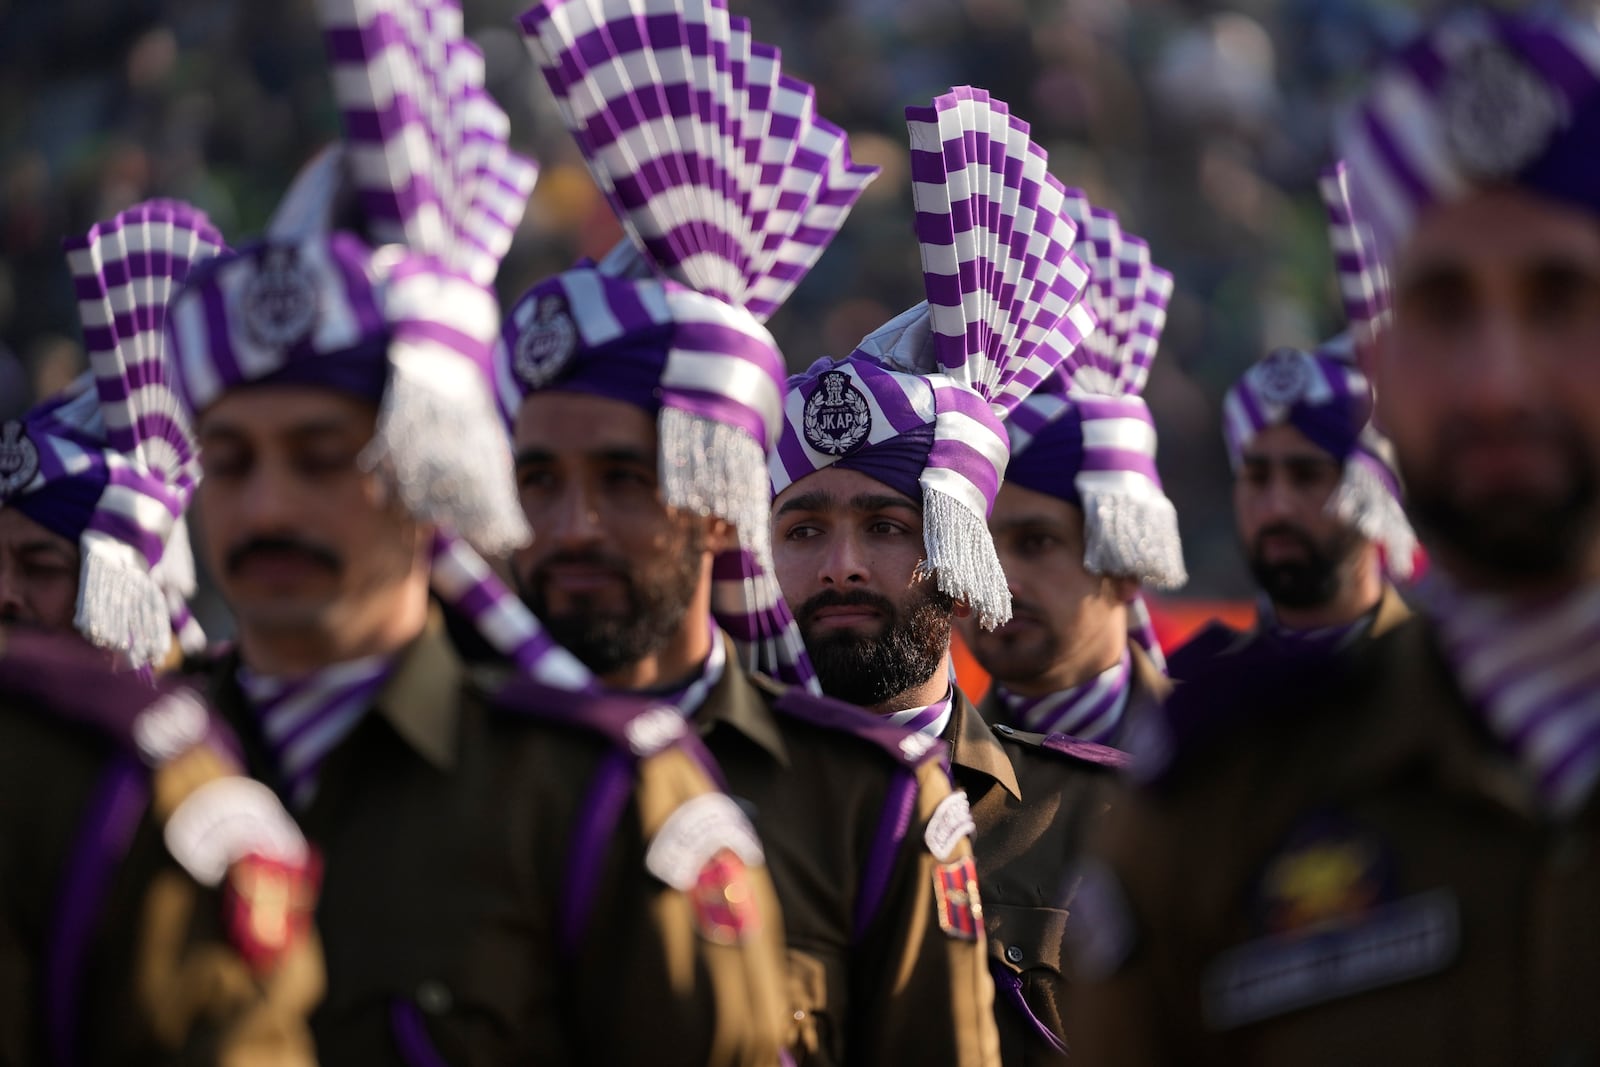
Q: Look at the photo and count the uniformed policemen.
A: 7